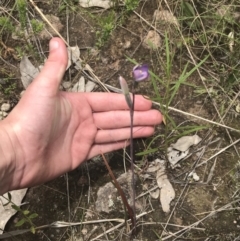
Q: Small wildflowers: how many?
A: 1